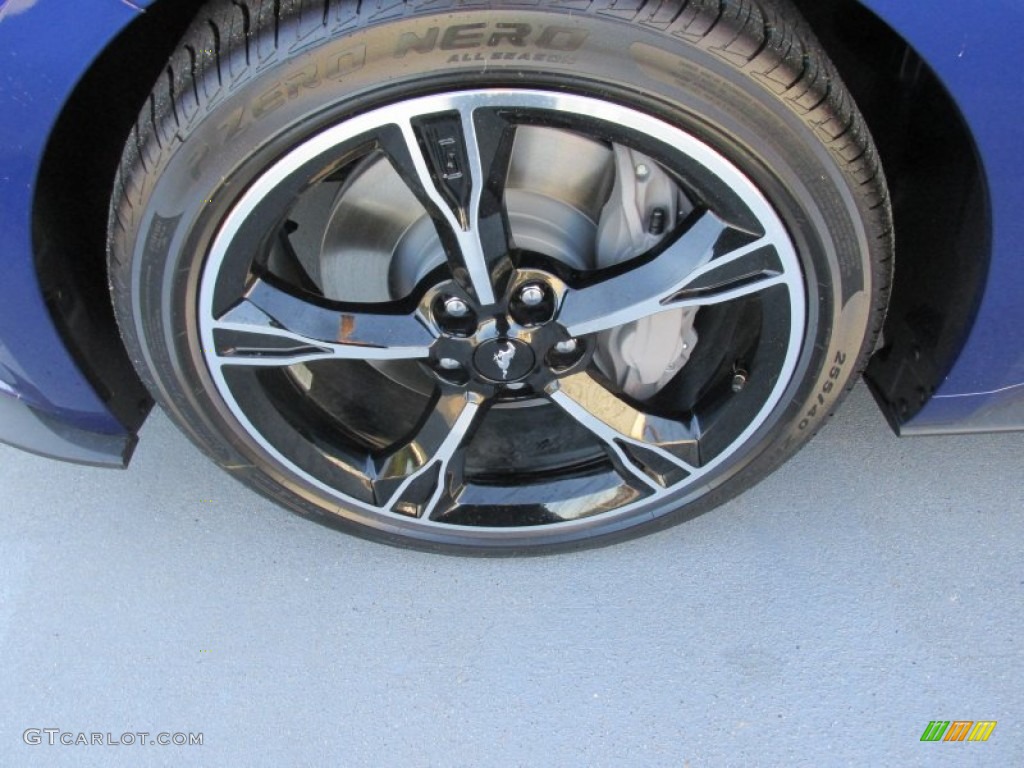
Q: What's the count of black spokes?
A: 5